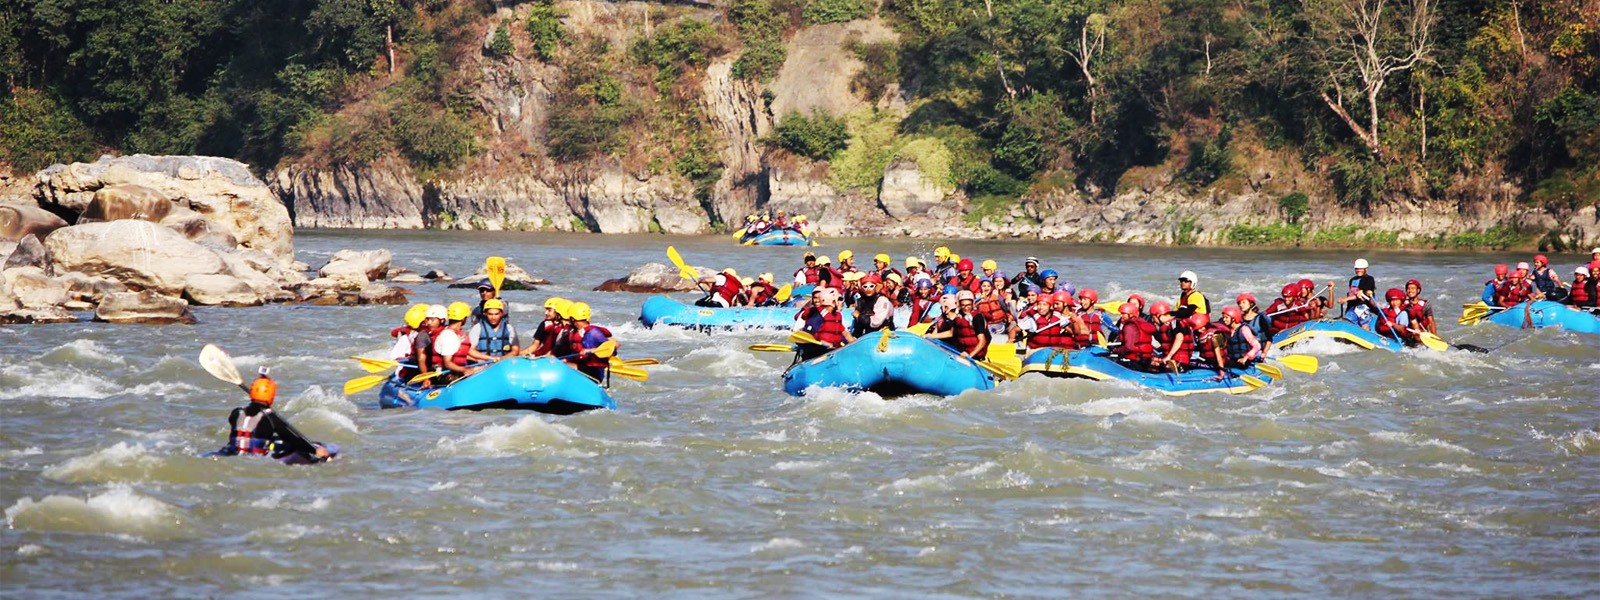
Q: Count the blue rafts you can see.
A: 7